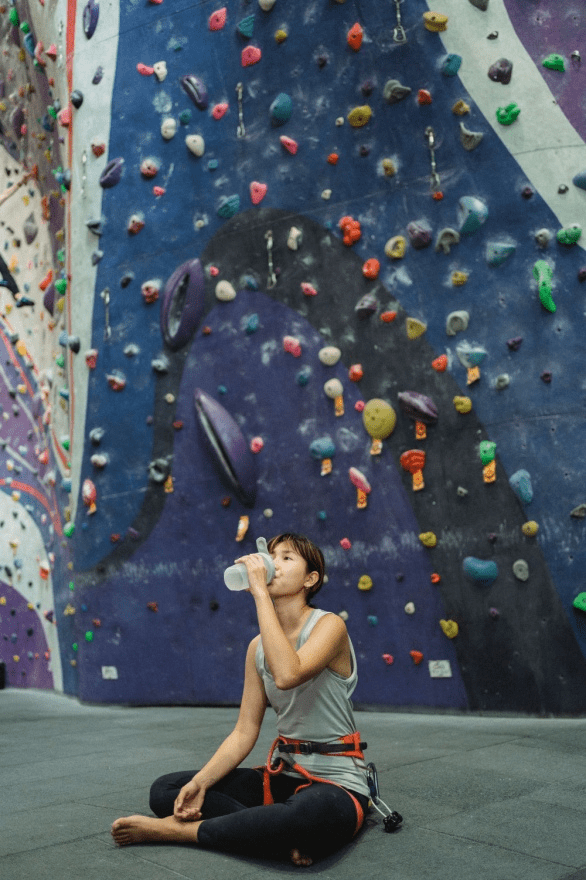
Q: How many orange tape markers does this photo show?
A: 11